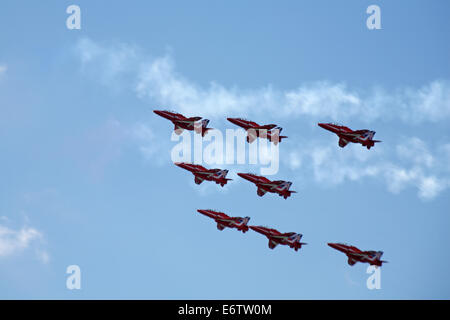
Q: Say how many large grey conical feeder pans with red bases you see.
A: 0